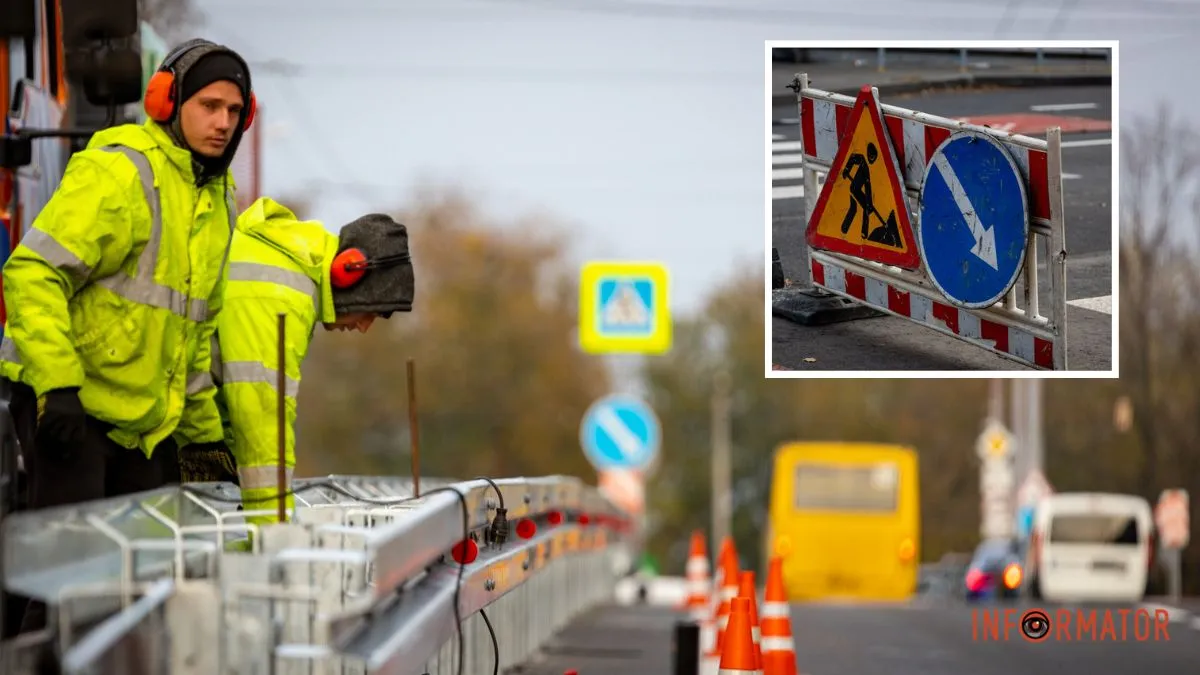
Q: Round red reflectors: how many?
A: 4